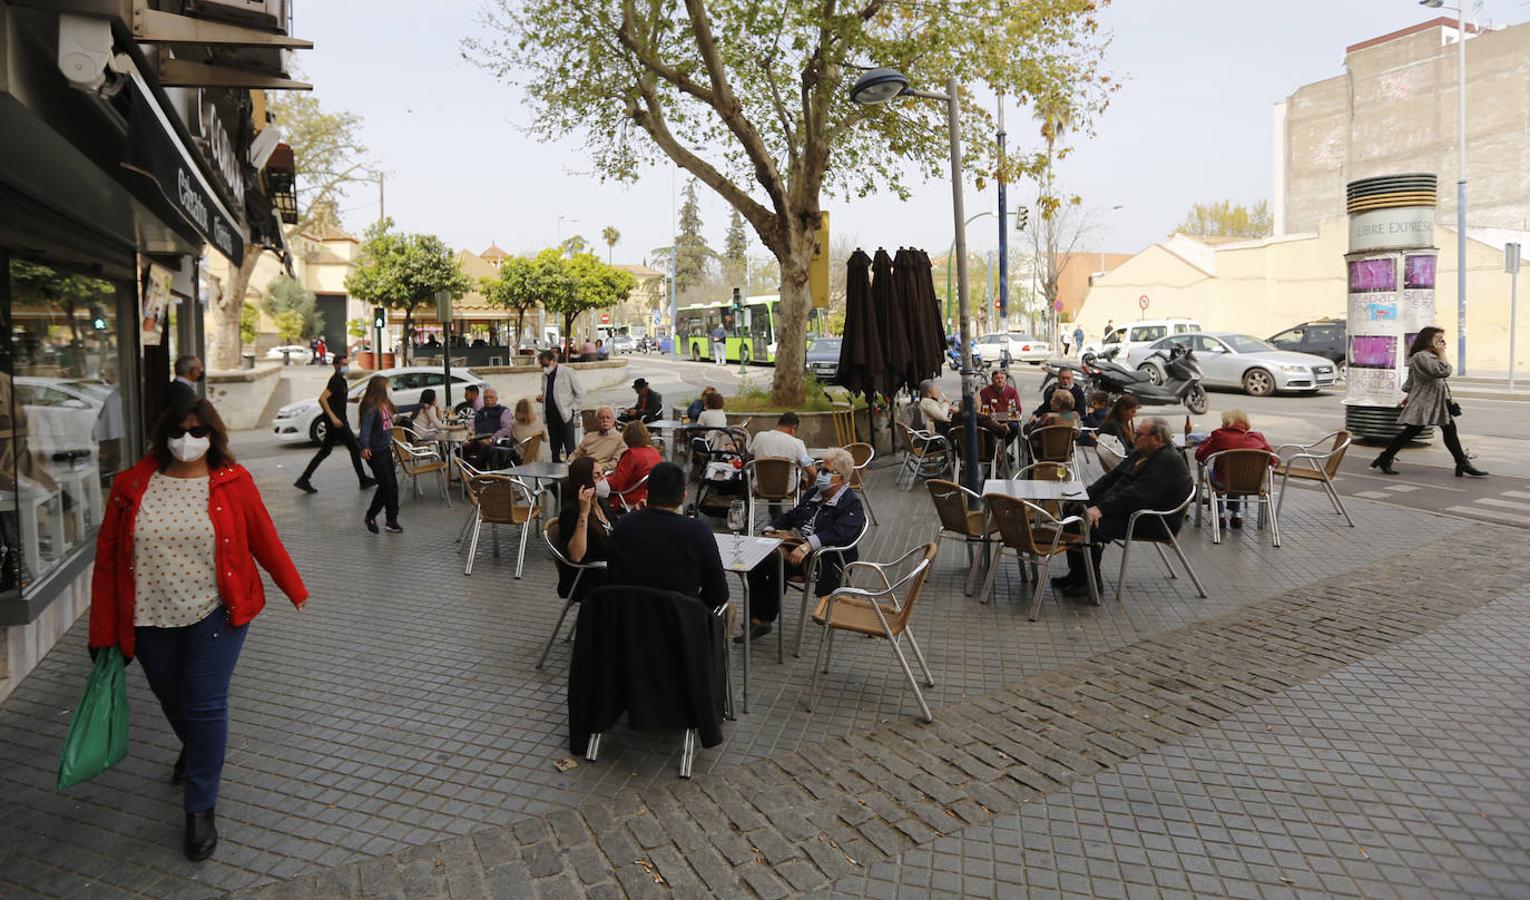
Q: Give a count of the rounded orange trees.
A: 3